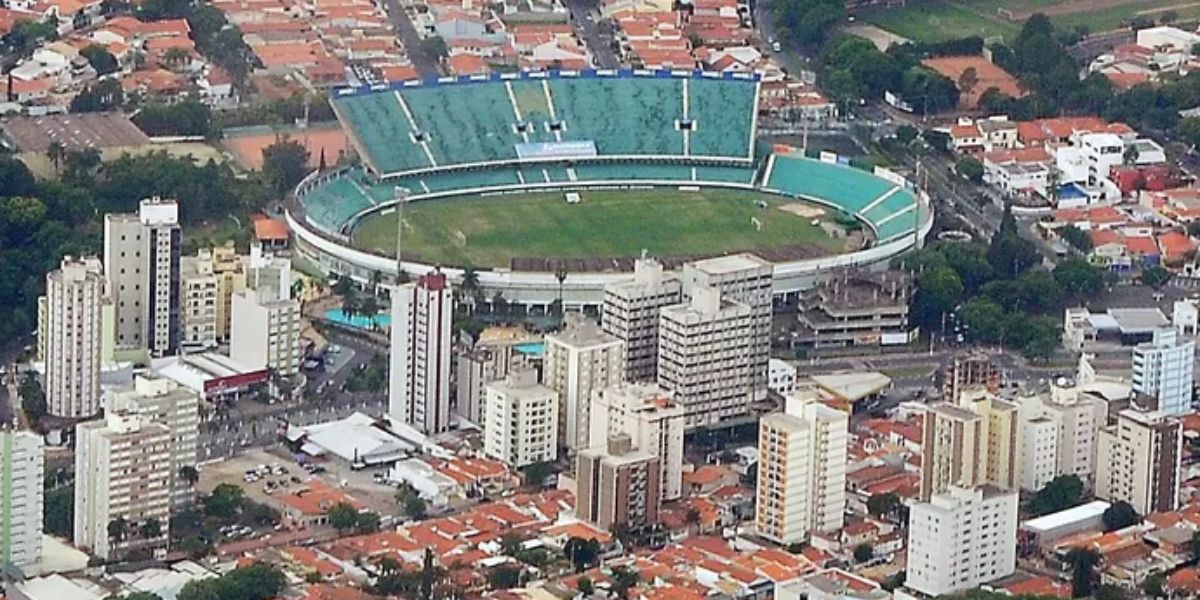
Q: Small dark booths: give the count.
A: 4